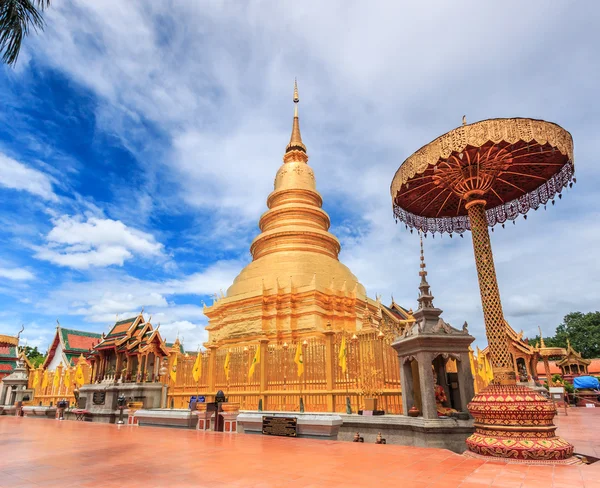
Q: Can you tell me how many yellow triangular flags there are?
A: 14